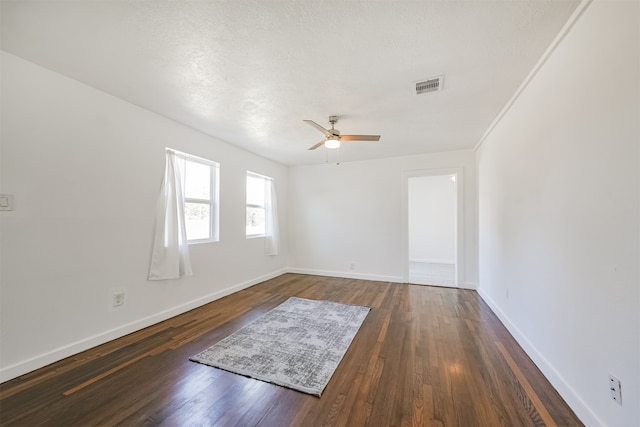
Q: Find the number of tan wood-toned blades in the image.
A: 3